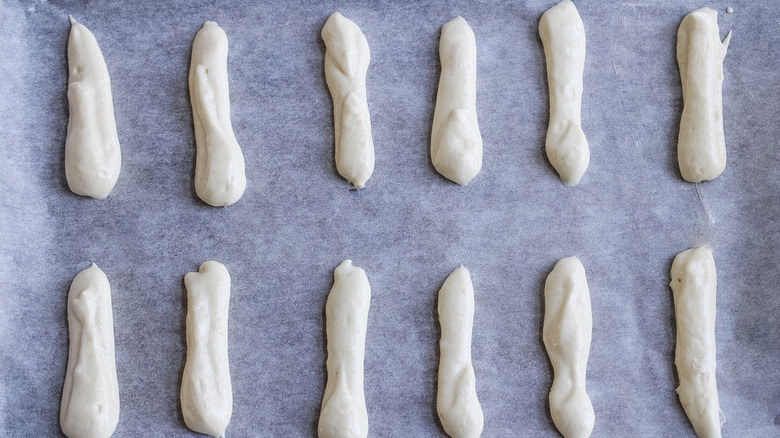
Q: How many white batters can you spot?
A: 12